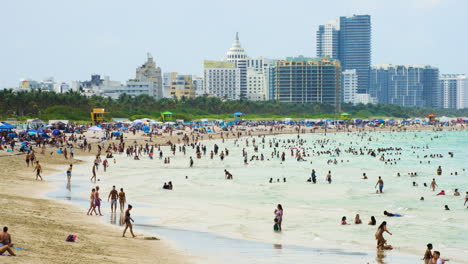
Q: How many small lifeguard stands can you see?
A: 5